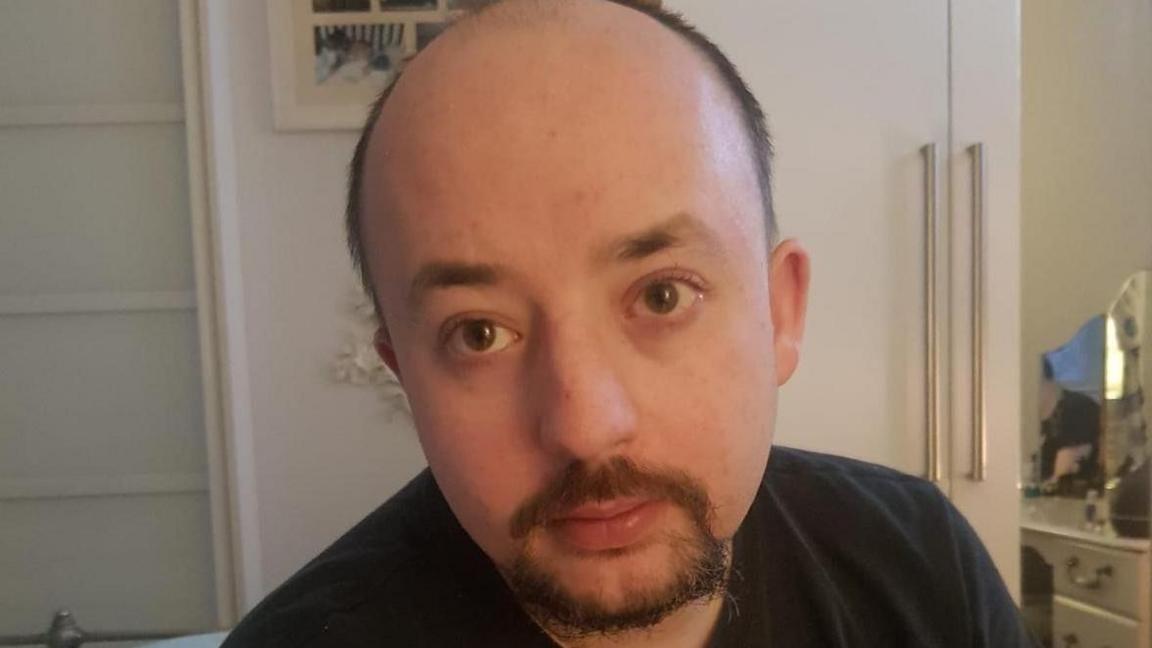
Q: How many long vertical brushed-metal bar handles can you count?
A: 2